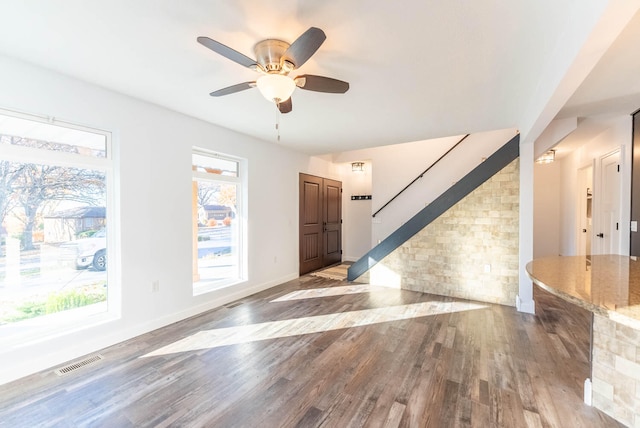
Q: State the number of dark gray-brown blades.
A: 5